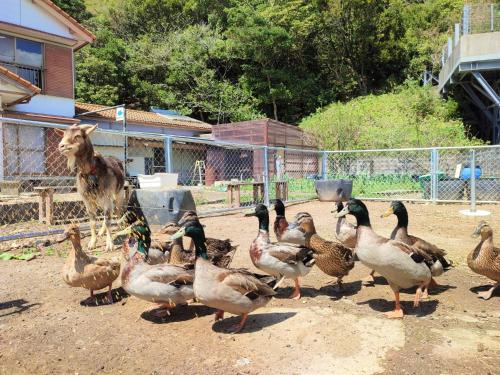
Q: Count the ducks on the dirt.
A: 13